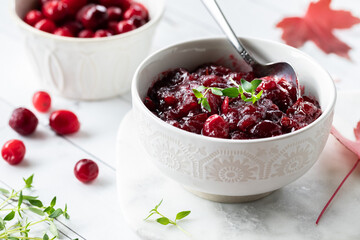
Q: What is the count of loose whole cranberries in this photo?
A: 5